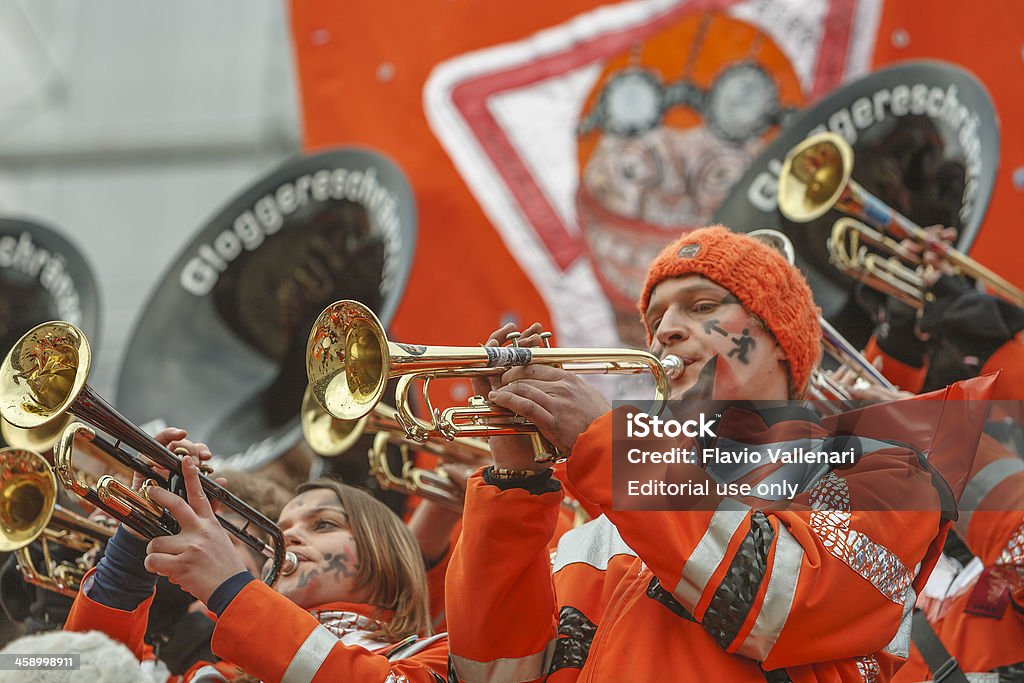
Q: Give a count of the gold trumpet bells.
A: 6